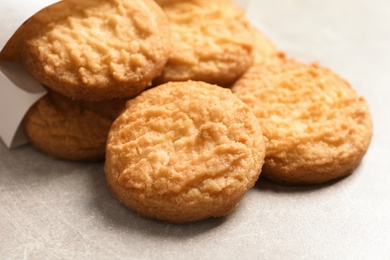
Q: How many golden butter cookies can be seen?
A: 6